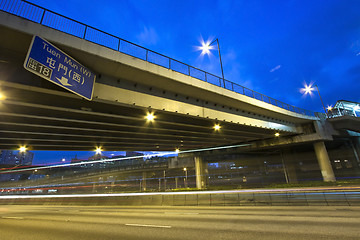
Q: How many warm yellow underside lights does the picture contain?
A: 7